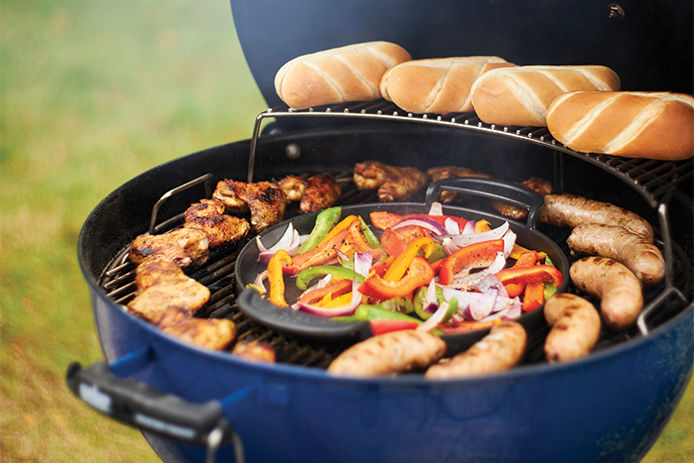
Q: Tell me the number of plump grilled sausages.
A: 6